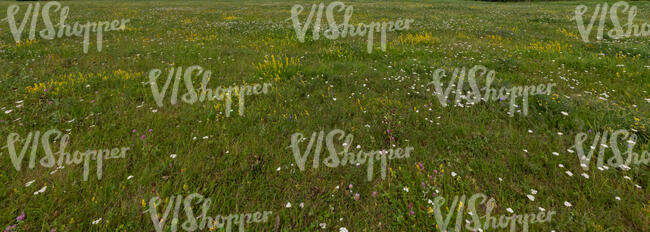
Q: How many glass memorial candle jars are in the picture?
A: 0